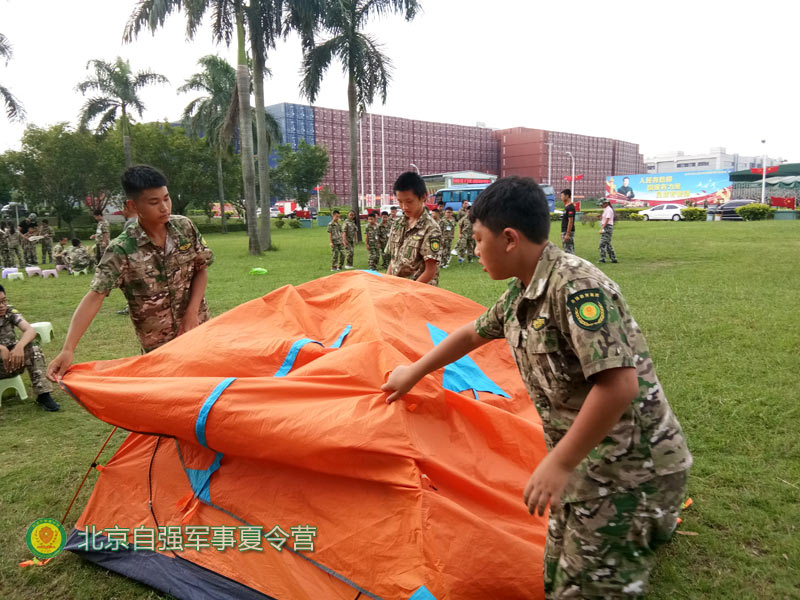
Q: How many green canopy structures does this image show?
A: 1